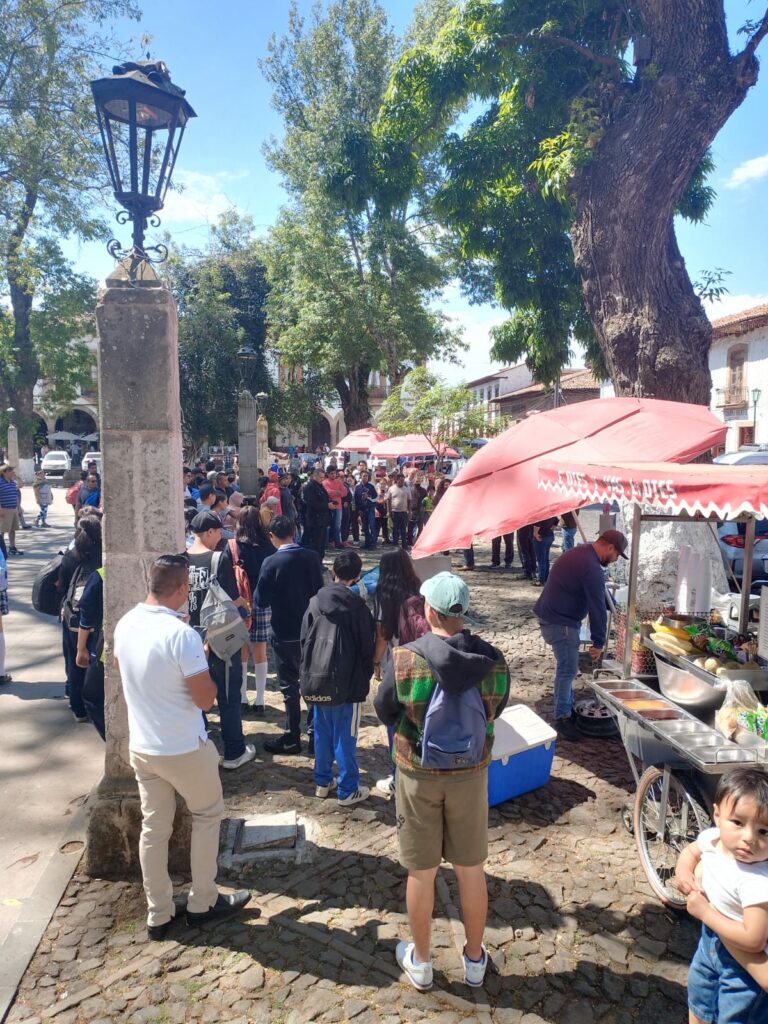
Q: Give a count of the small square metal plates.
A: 7